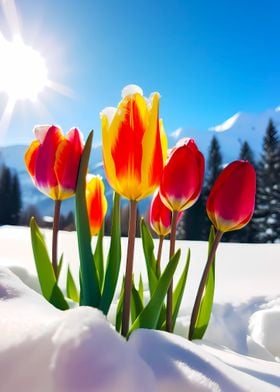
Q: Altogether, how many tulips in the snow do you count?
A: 6